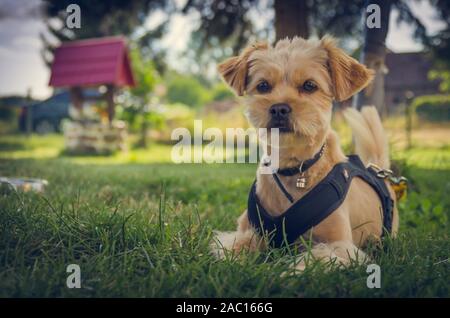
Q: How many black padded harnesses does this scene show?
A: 1